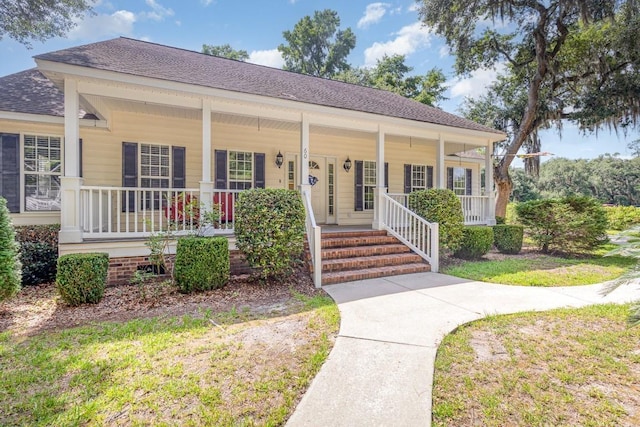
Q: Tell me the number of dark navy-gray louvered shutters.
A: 12